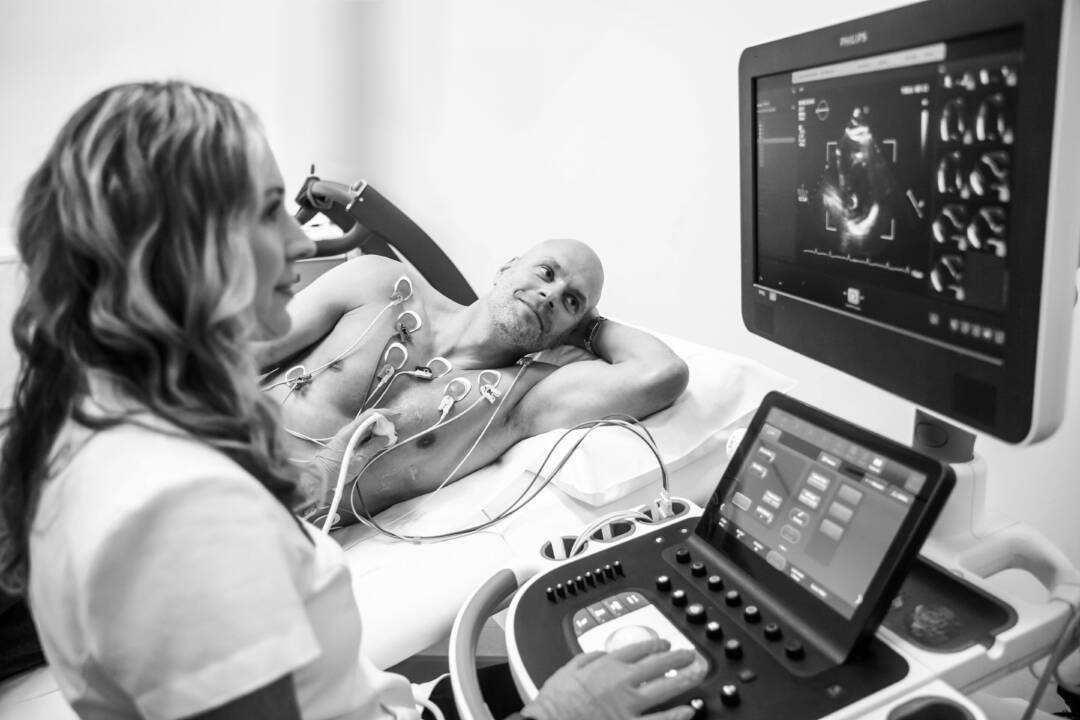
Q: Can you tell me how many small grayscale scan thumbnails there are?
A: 9